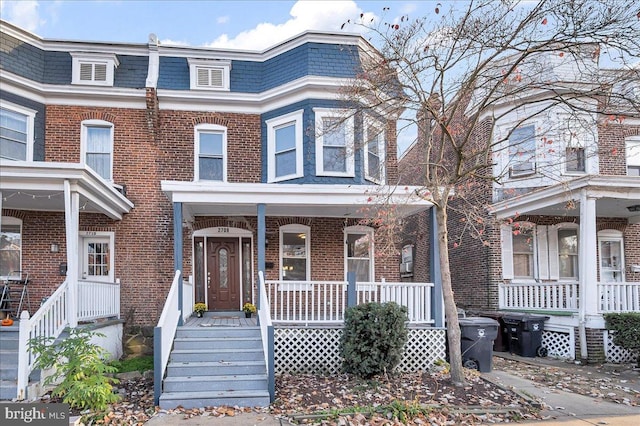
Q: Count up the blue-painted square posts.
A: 6